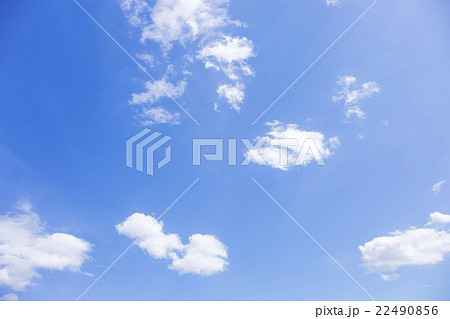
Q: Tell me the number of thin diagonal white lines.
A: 4